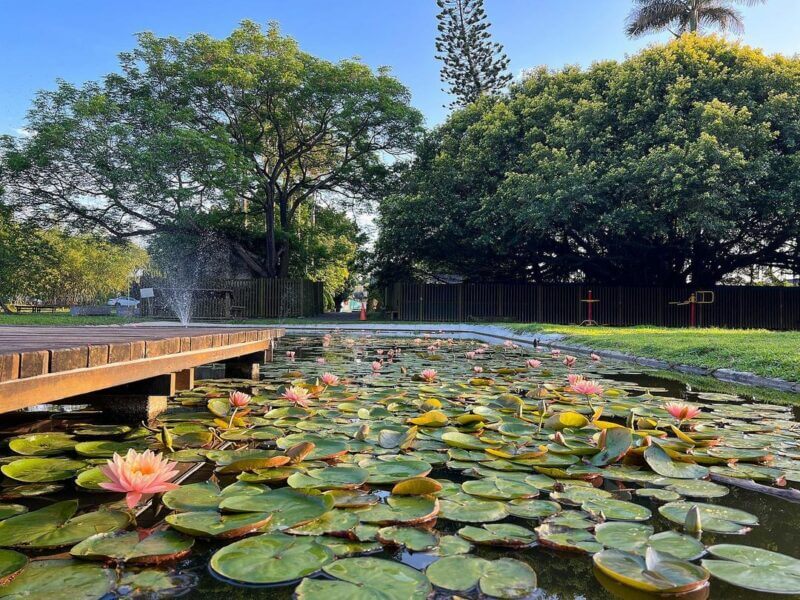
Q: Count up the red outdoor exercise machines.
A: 2